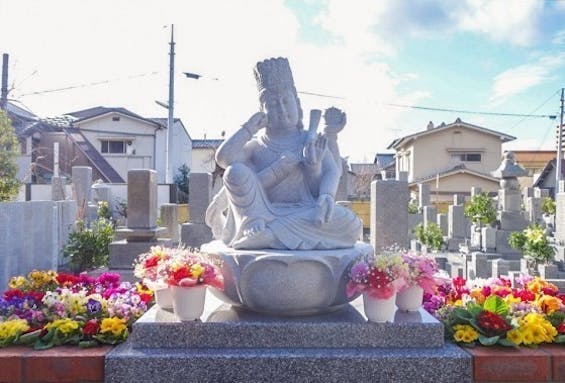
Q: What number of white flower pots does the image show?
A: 4